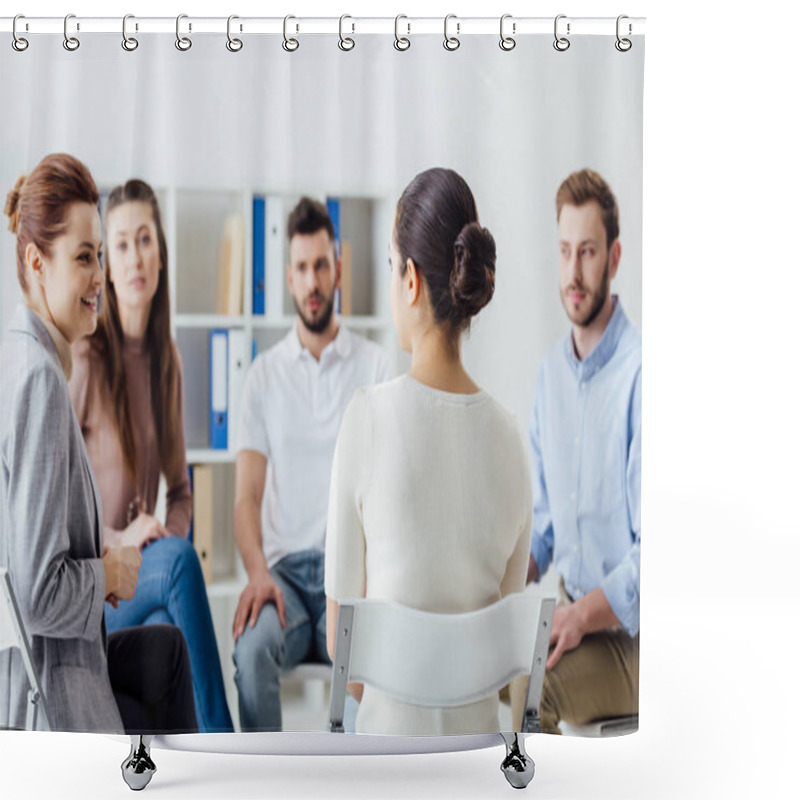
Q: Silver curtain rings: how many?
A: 12